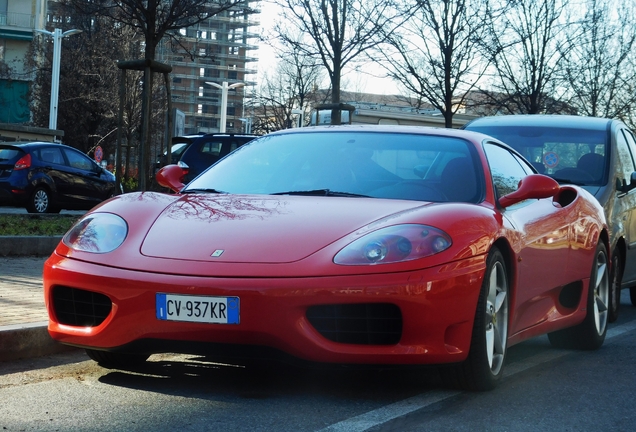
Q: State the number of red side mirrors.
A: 2